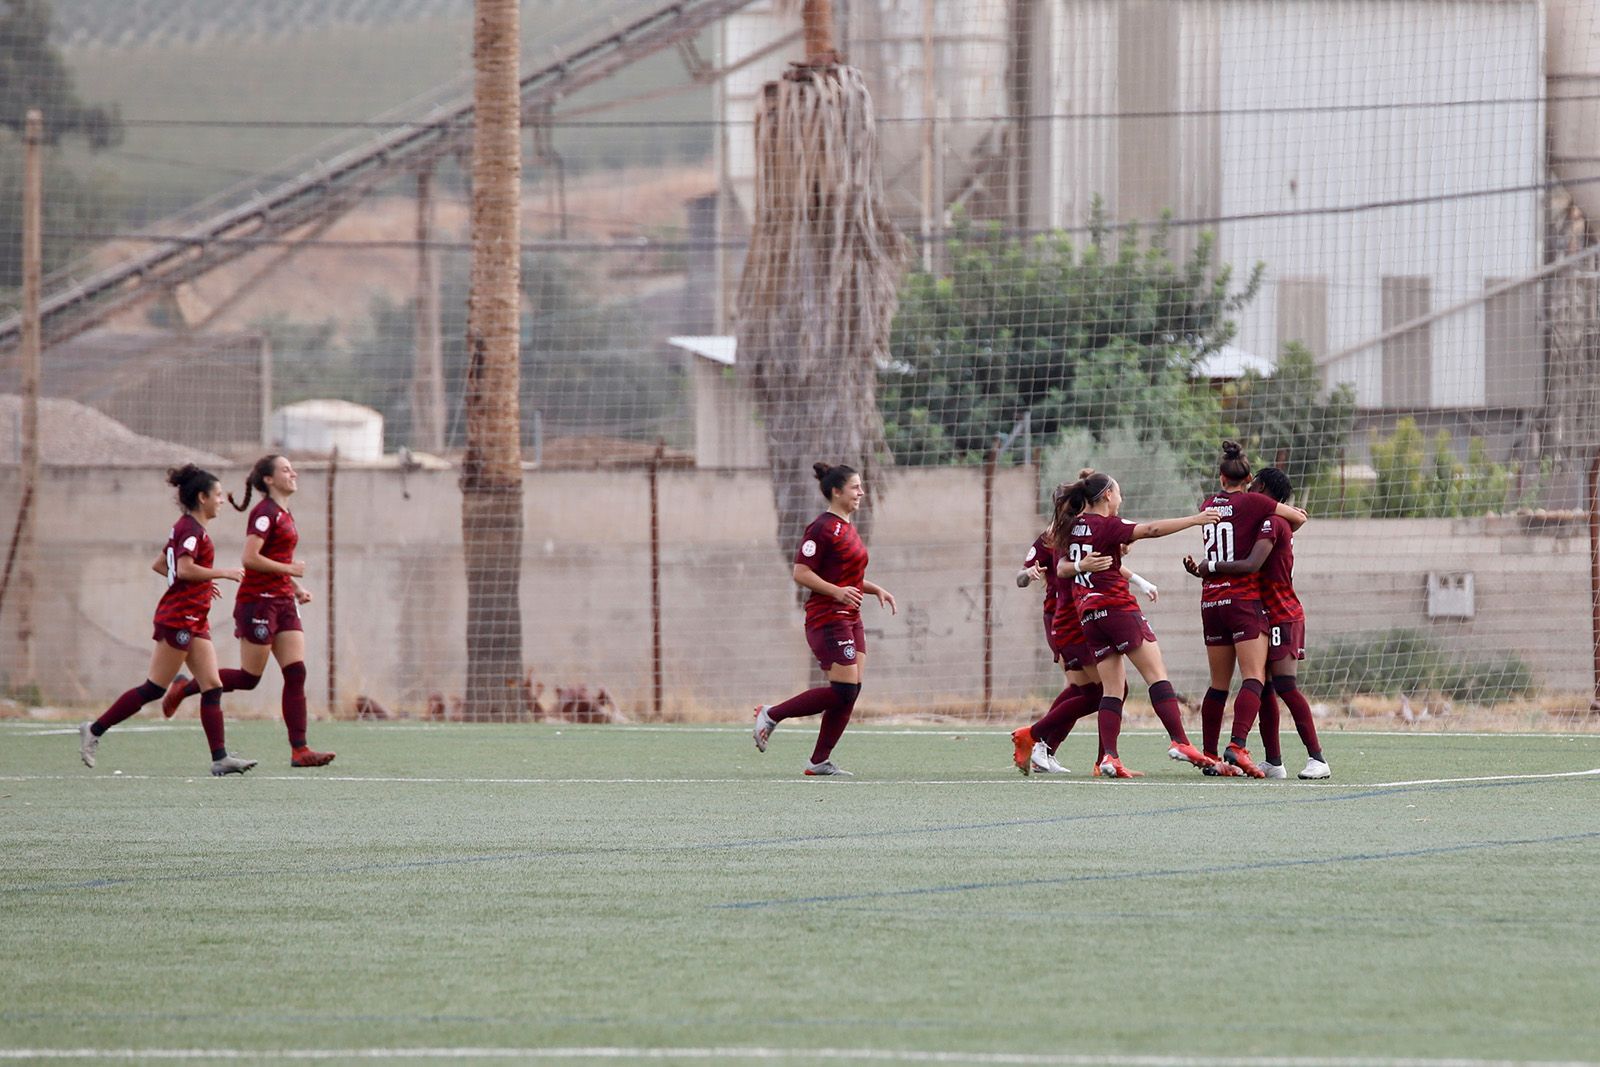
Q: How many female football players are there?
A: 8